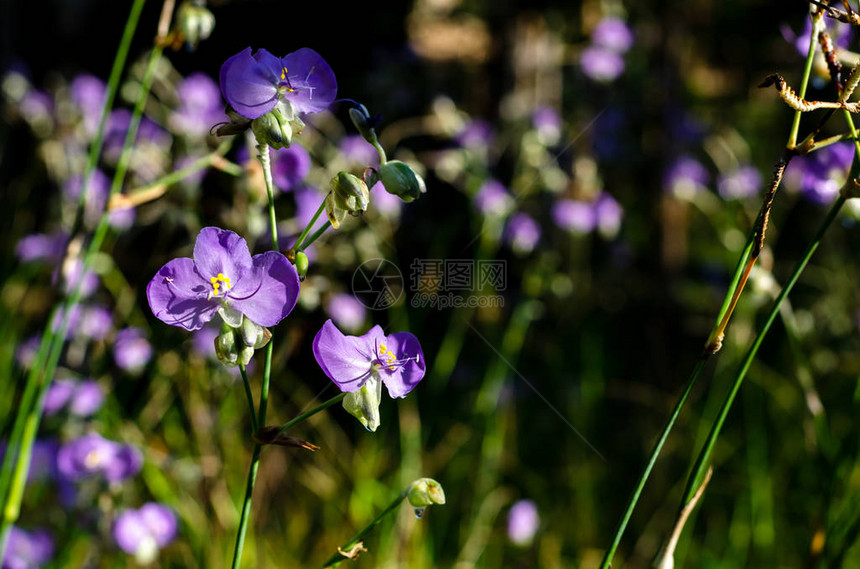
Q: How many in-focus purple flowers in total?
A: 3